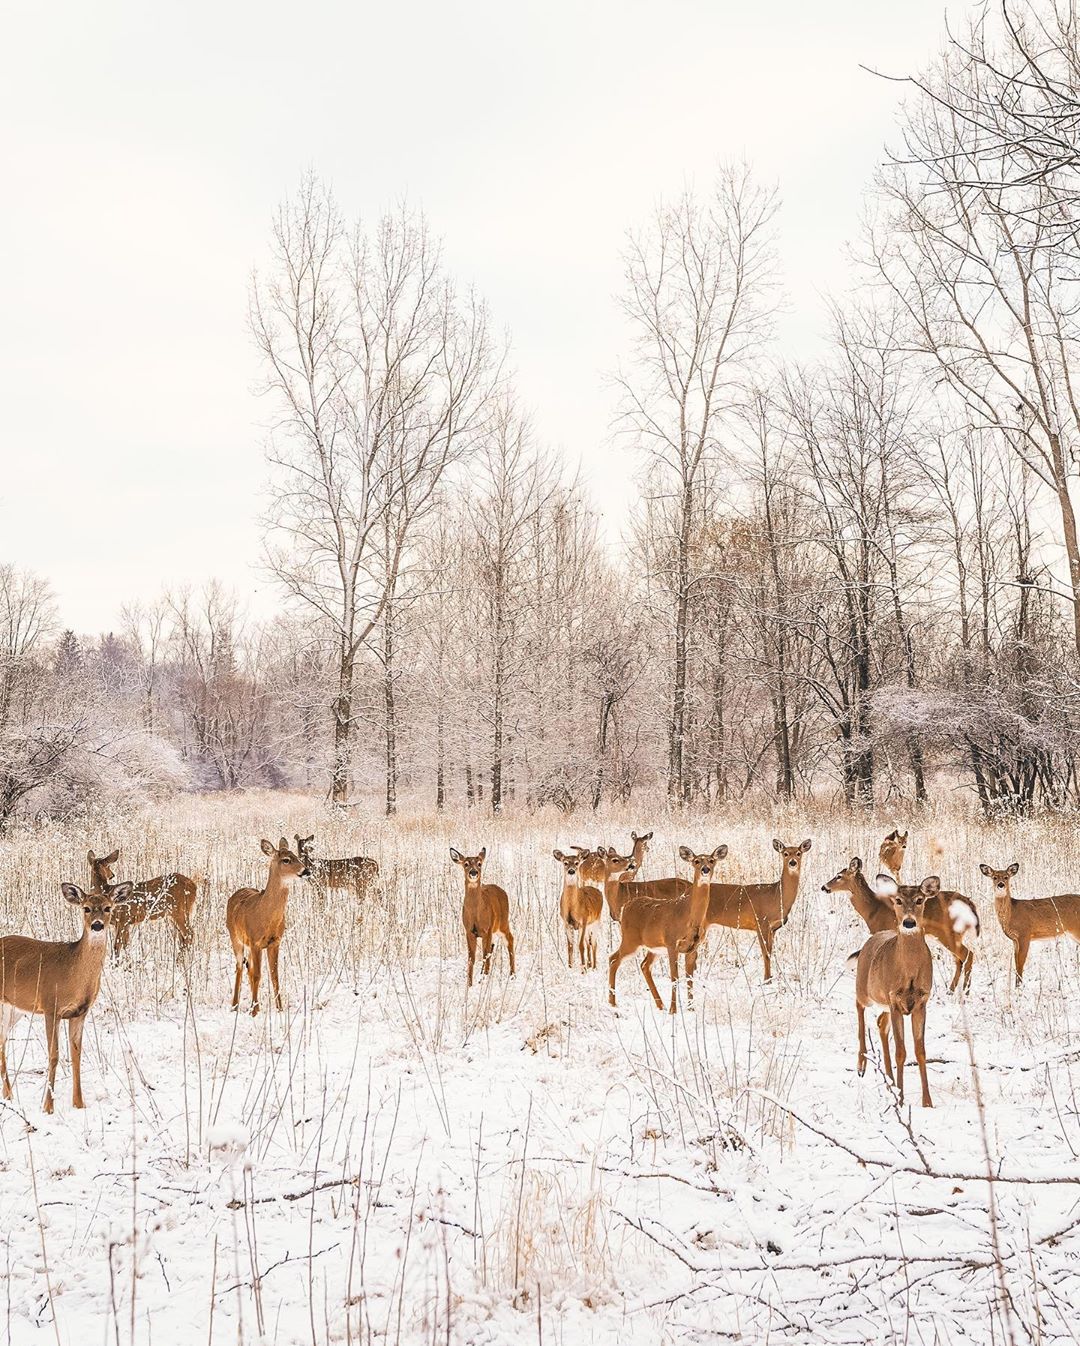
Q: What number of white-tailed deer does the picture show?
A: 14